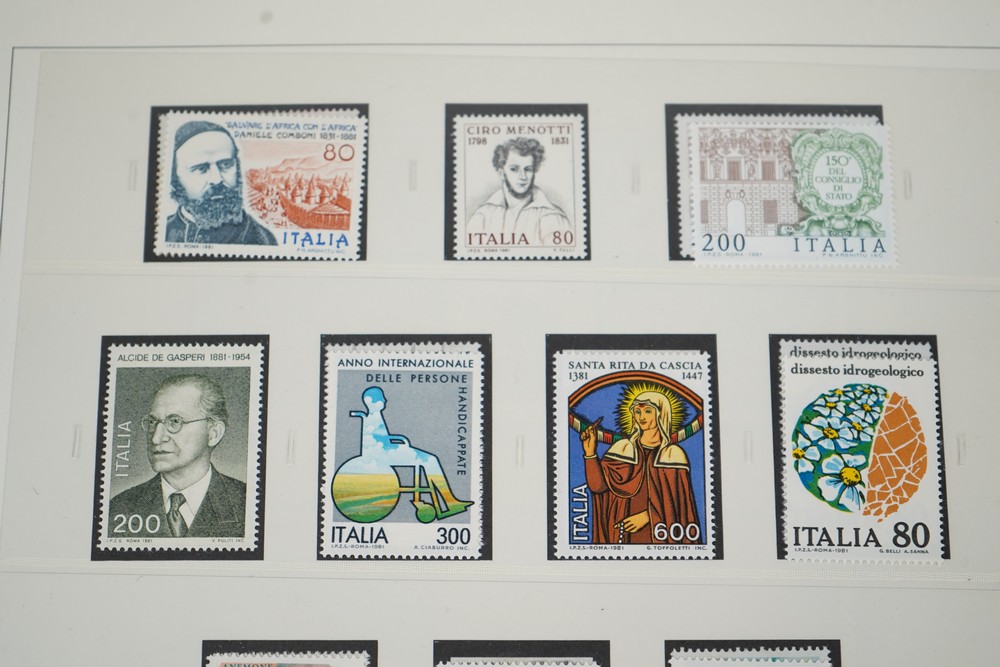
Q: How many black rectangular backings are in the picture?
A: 10